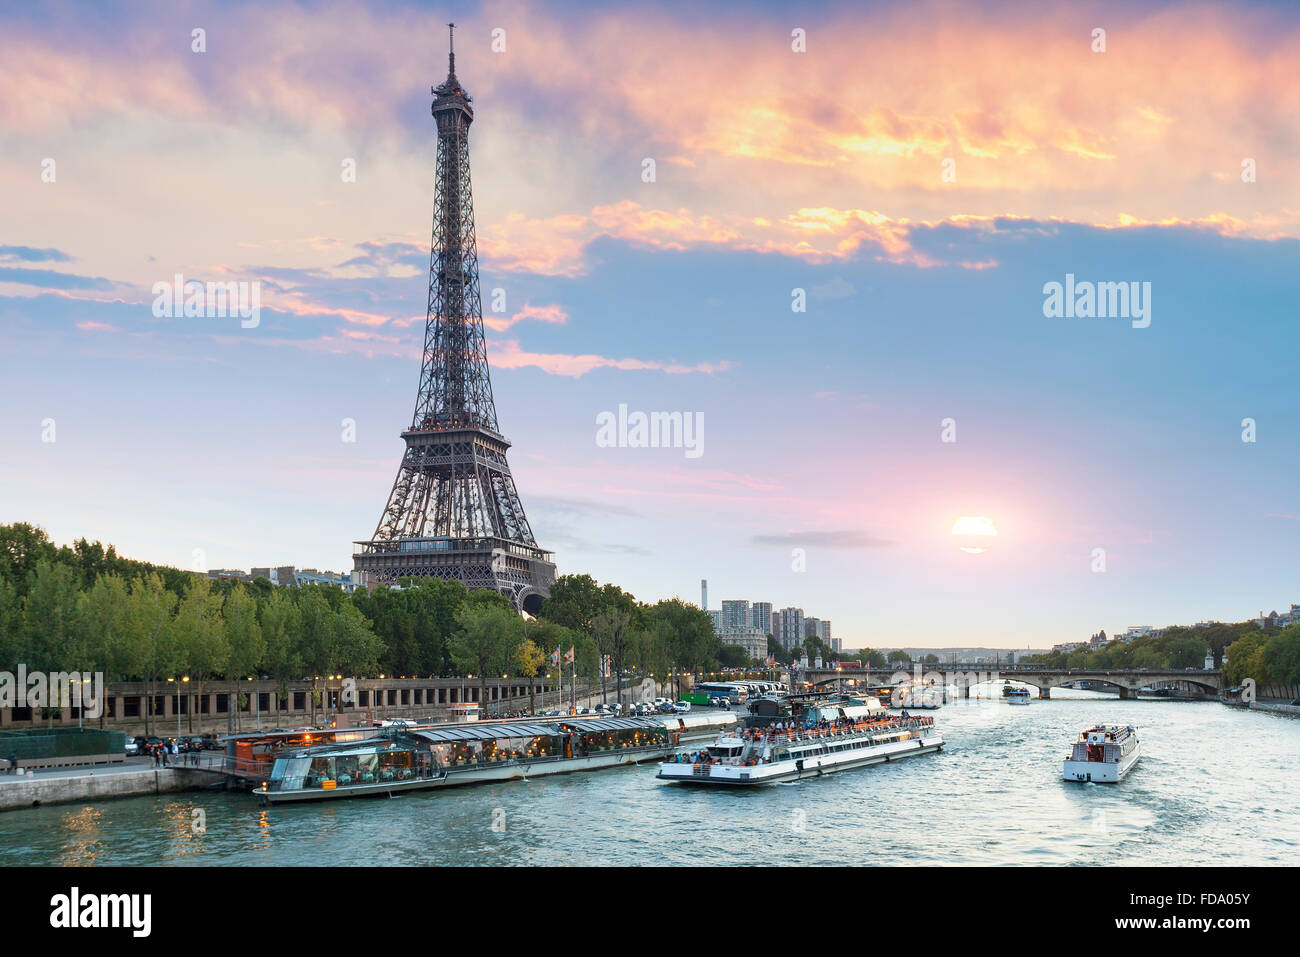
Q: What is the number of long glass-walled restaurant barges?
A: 1